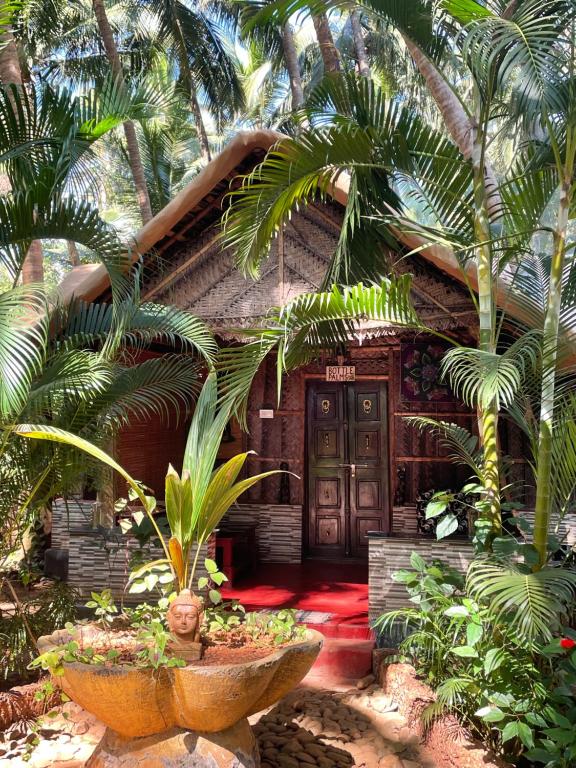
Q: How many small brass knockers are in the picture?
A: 2